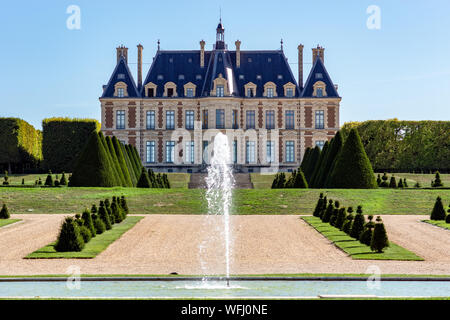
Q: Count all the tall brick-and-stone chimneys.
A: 6